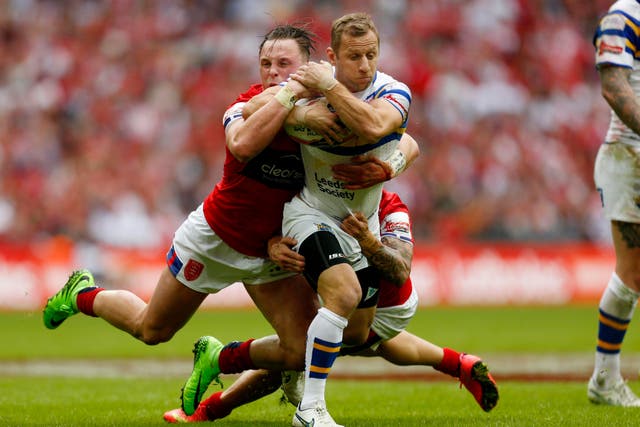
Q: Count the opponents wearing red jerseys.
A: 2